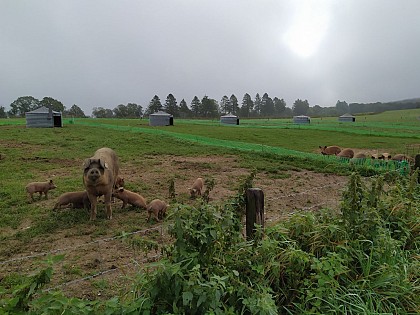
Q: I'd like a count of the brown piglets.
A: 6